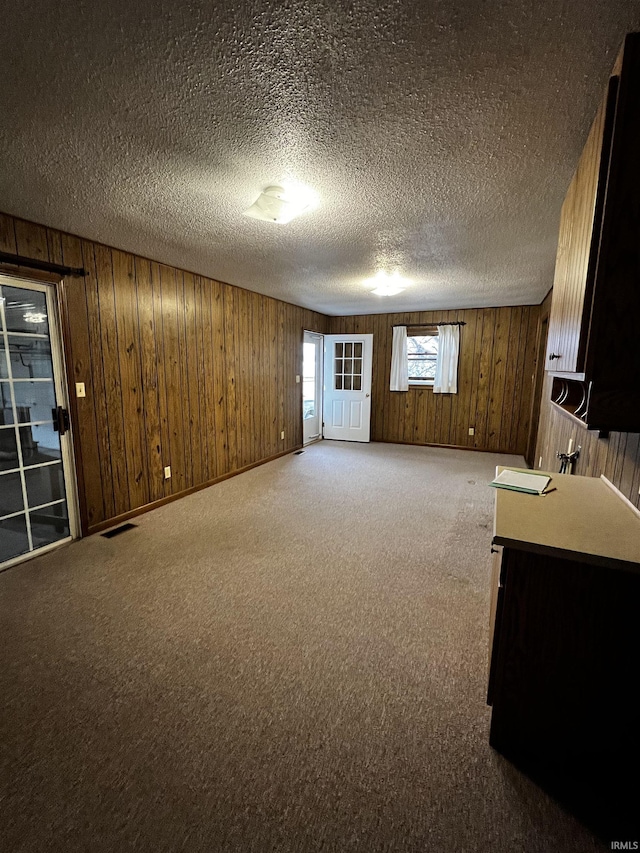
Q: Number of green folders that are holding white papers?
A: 1